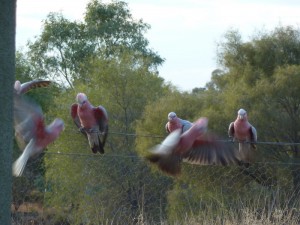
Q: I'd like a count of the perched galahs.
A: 3